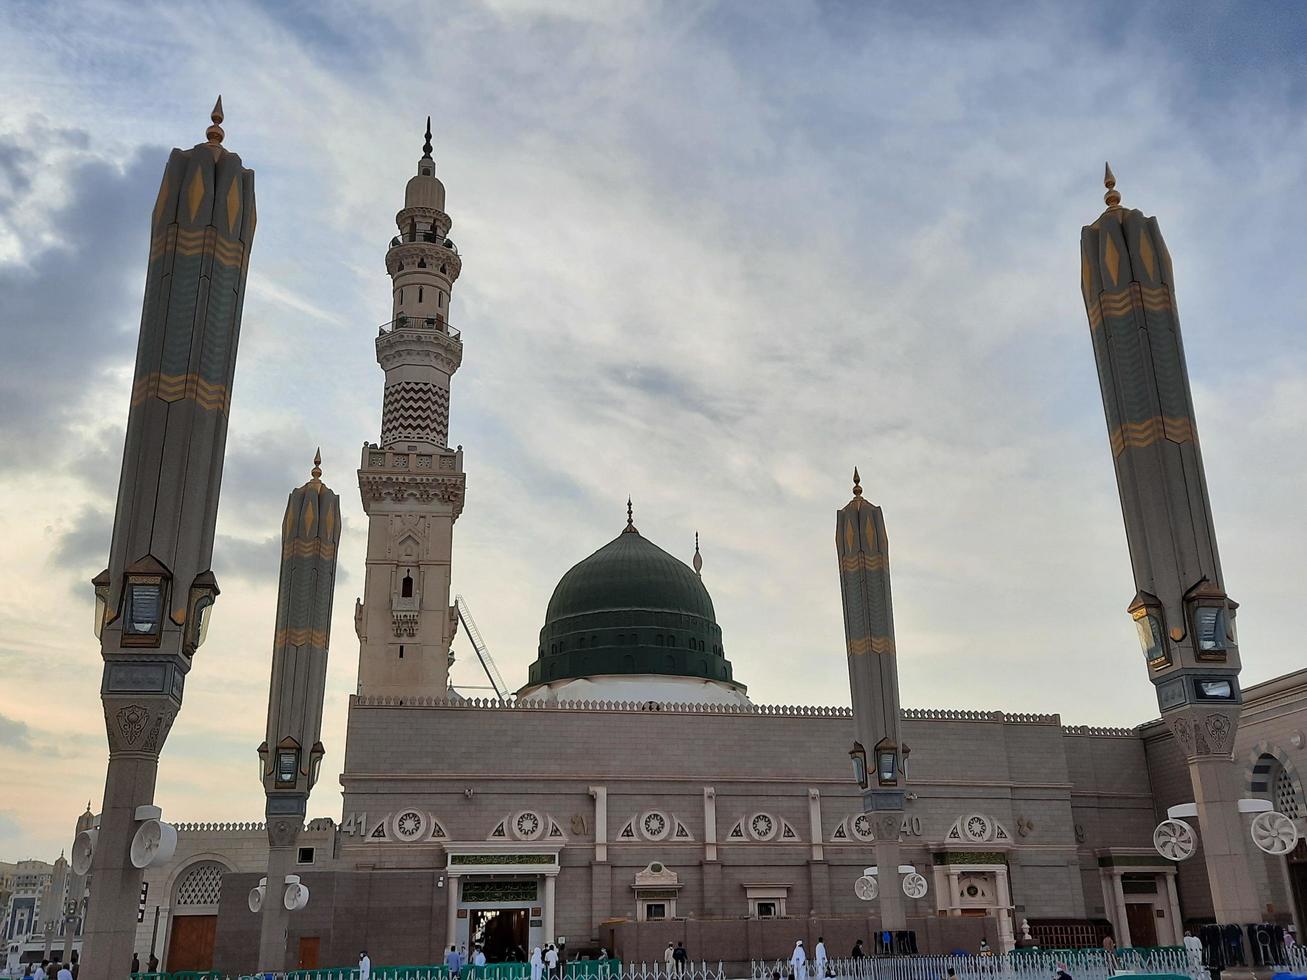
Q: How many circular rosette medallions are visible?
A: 6